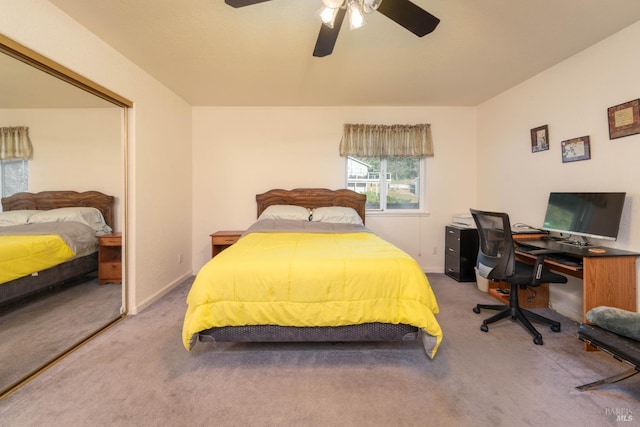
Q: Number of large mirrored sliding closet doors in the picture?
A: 1